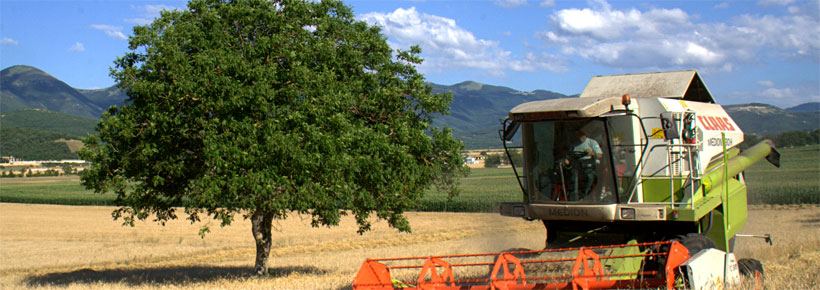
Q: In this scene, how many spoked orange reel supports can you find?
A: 3